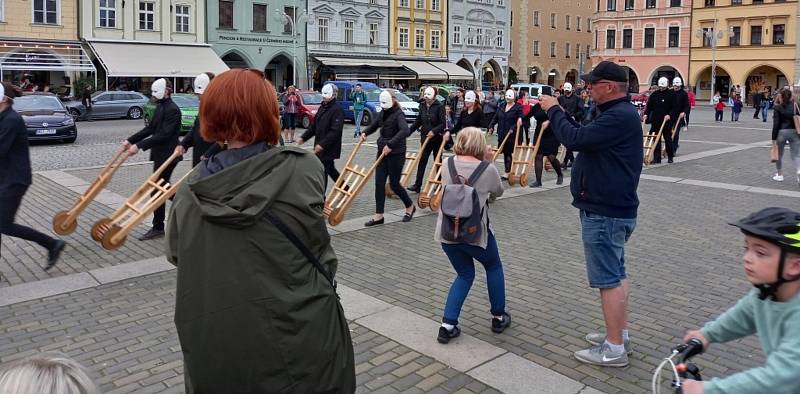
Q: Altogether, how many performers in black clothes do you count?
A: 12